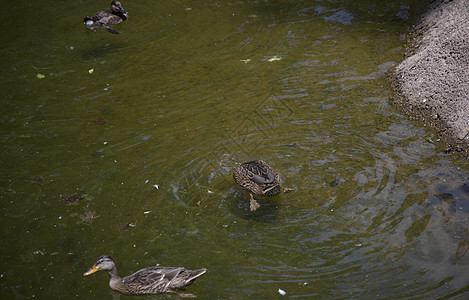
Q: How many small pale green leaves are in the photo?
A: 4